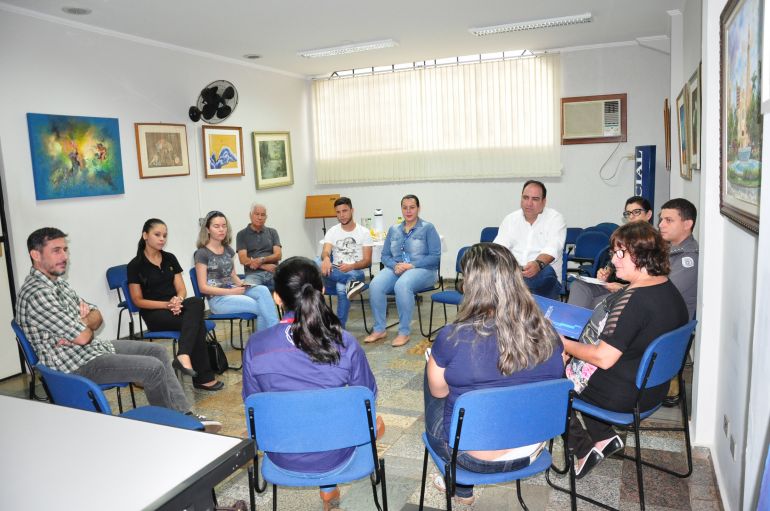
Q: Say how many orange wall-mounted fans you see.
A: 0